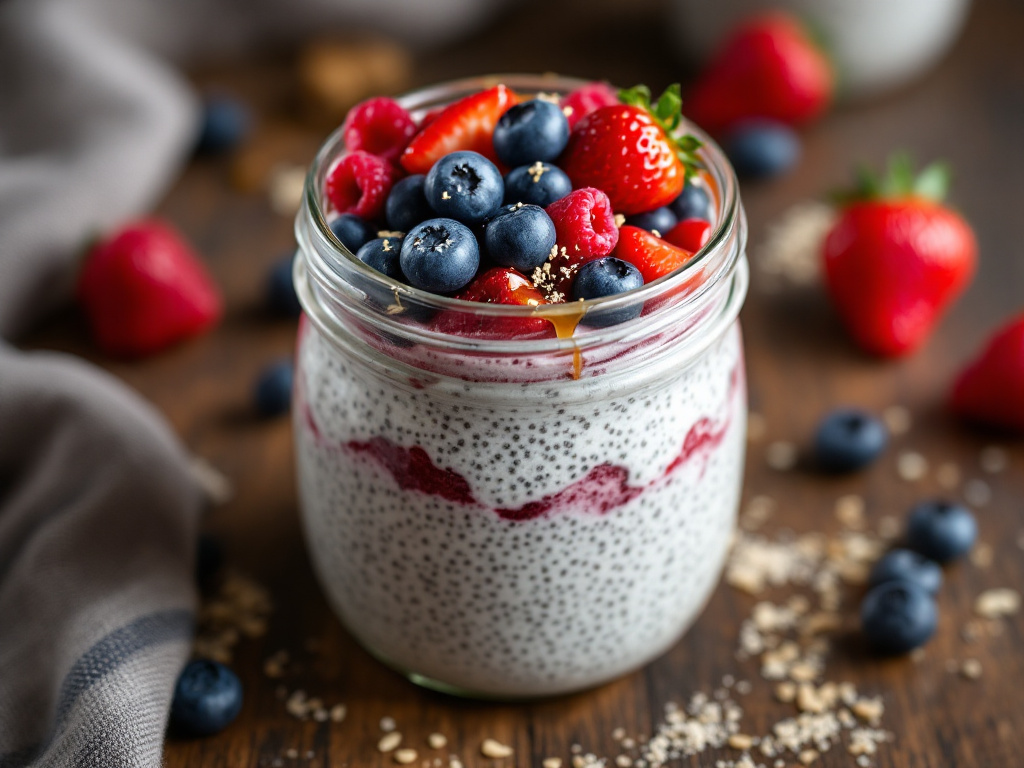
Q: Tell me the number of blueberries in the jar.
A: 11